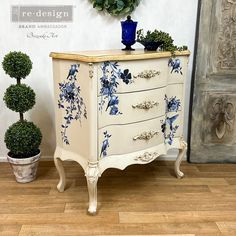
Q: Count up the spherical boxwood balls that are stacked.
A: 3